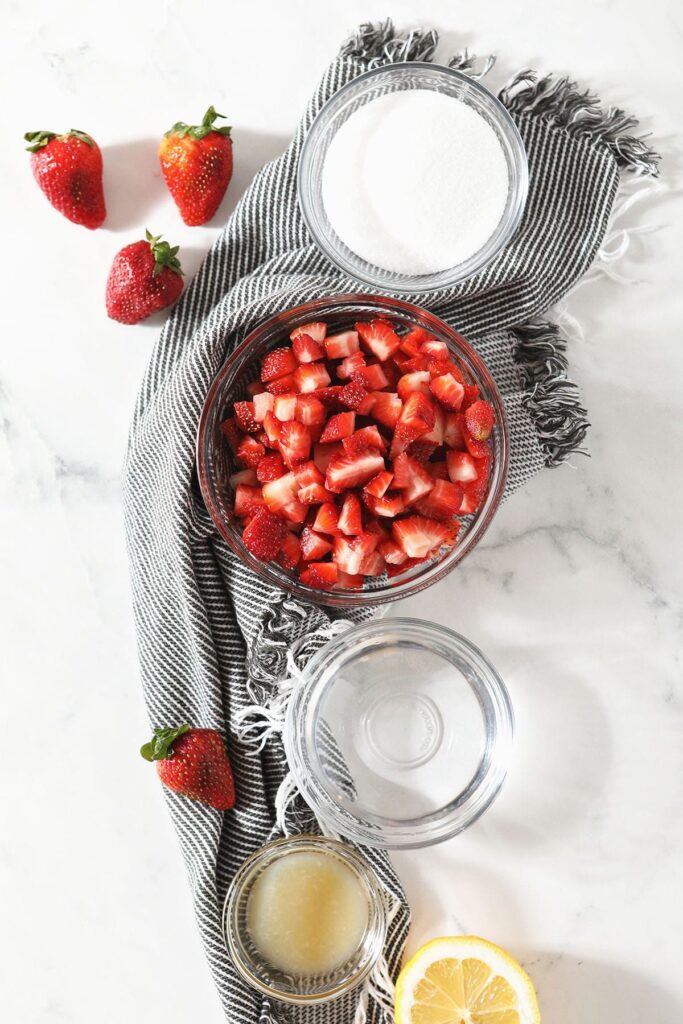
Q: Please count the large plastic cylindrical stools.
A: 0